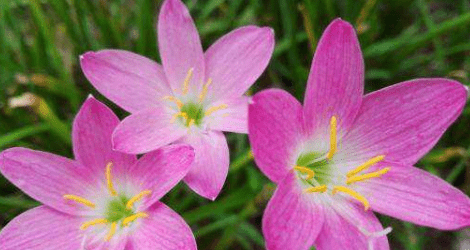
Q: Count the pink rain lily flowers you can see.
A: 3